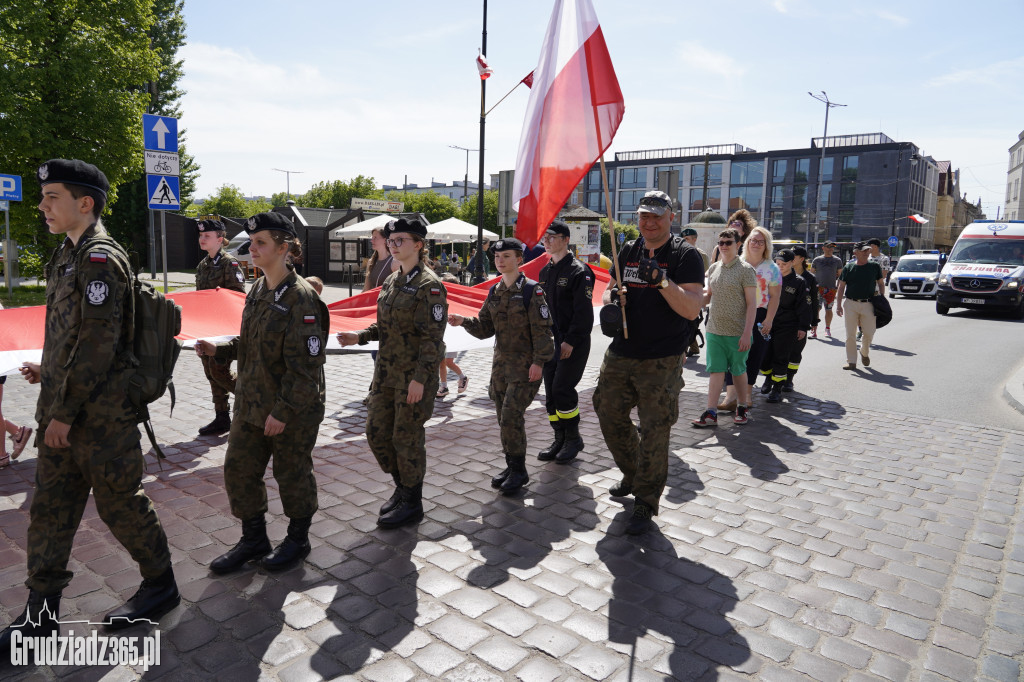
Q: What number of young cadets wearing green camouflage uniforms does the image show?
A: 5